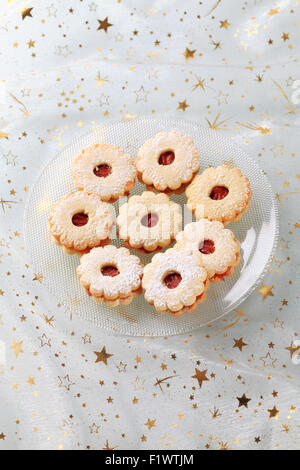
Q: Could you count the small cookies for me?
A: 8